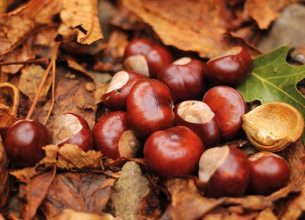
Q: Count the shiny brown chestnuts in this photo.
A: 13